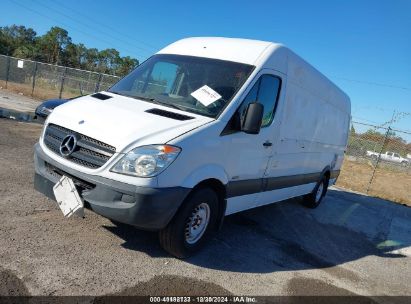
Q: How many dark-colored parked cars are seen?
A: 1